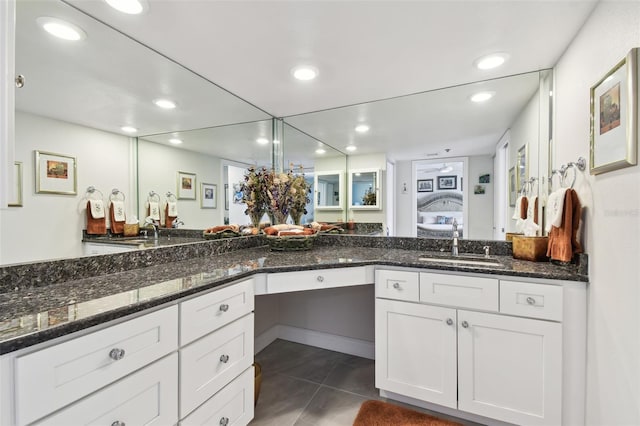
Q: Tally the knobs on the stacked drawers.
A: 5